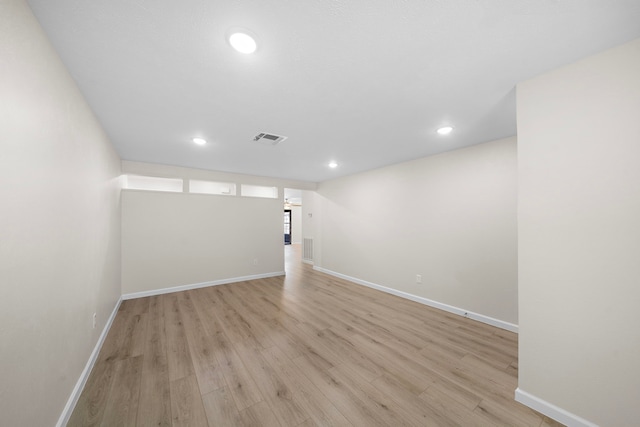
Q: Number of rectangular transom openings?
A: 3